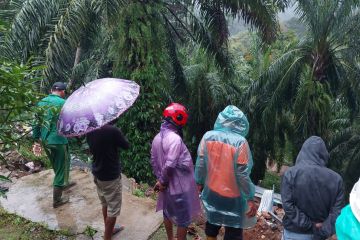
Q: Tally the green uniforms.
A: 1